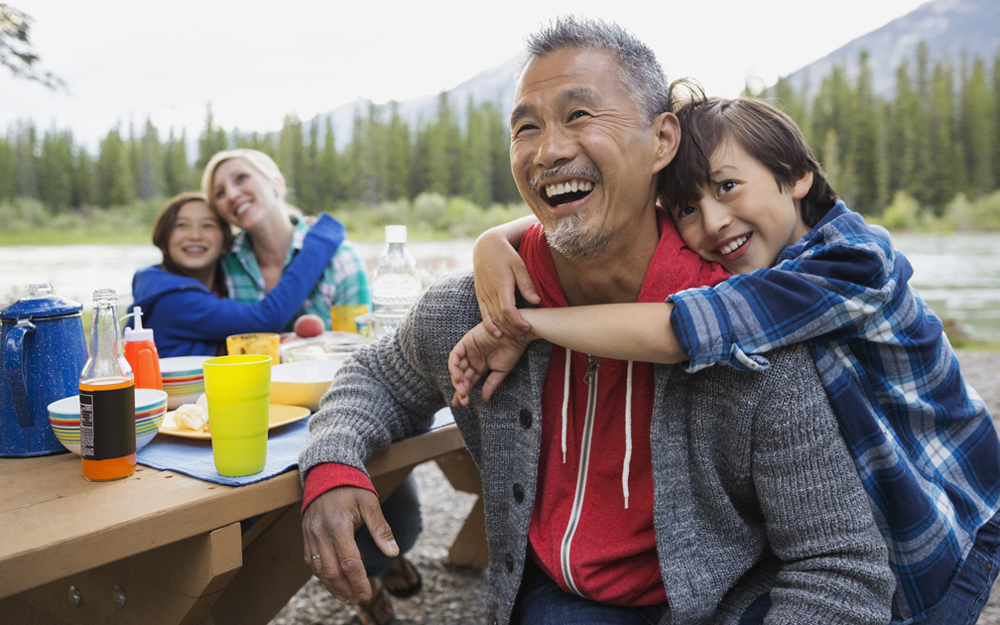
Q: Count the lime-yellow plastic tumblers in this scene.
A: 1